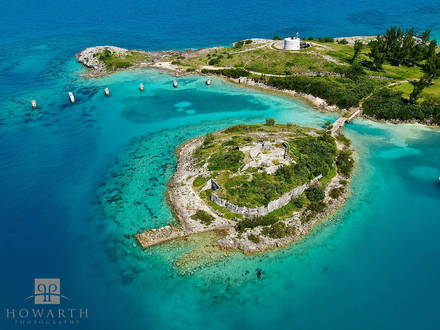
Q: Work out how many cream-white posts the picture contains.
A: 6